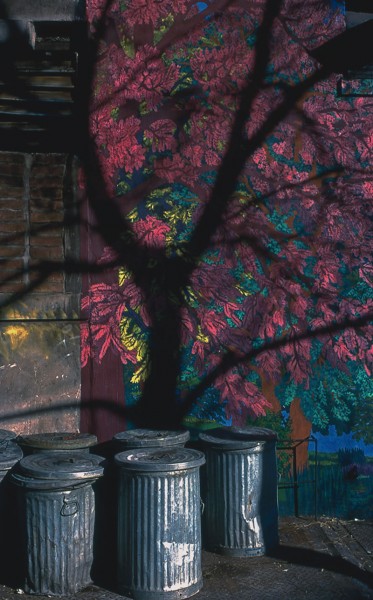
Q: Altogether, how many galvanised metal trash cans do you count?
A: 7